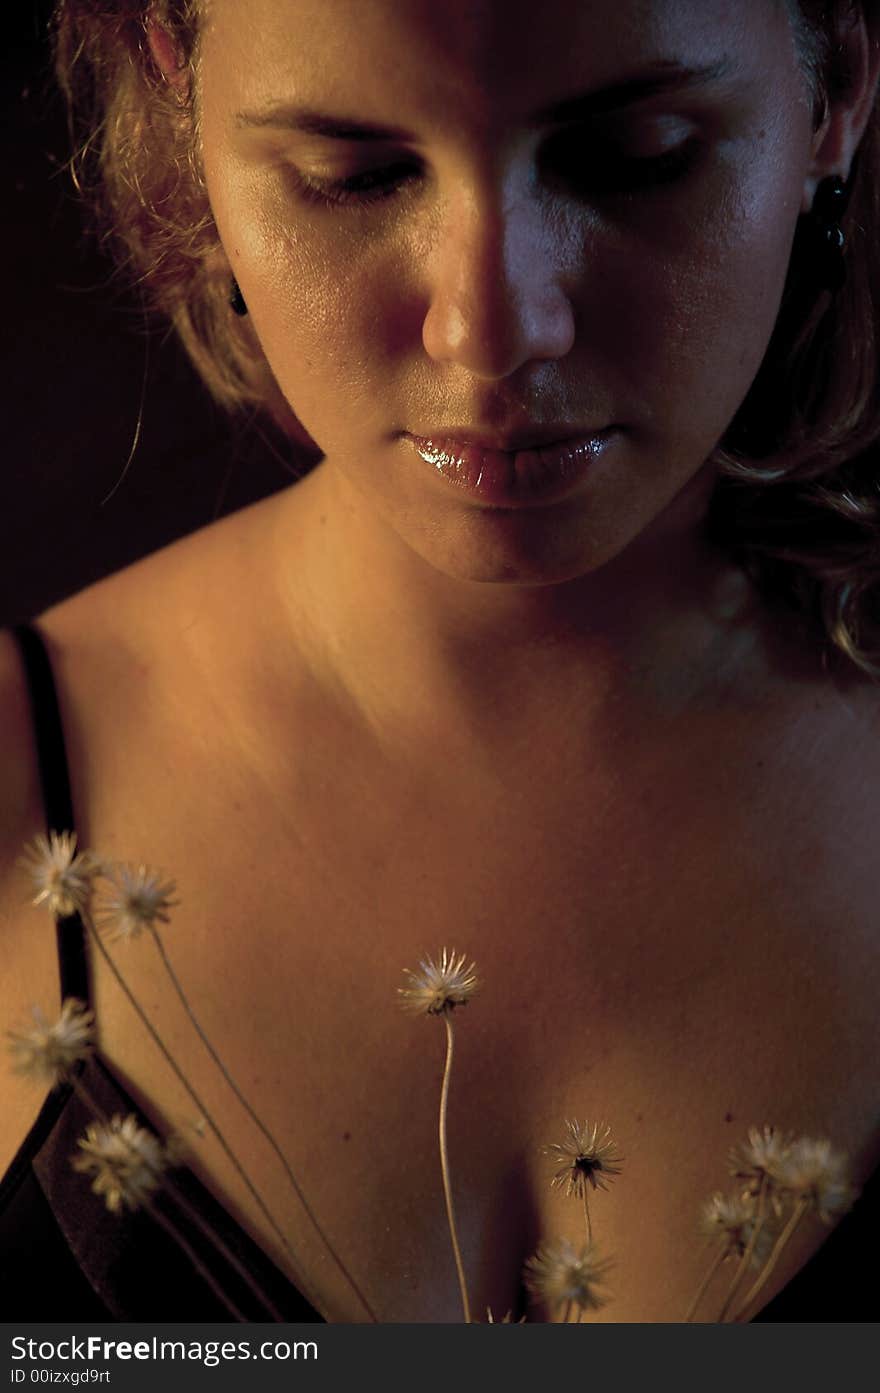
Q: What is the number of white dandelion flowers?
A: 10